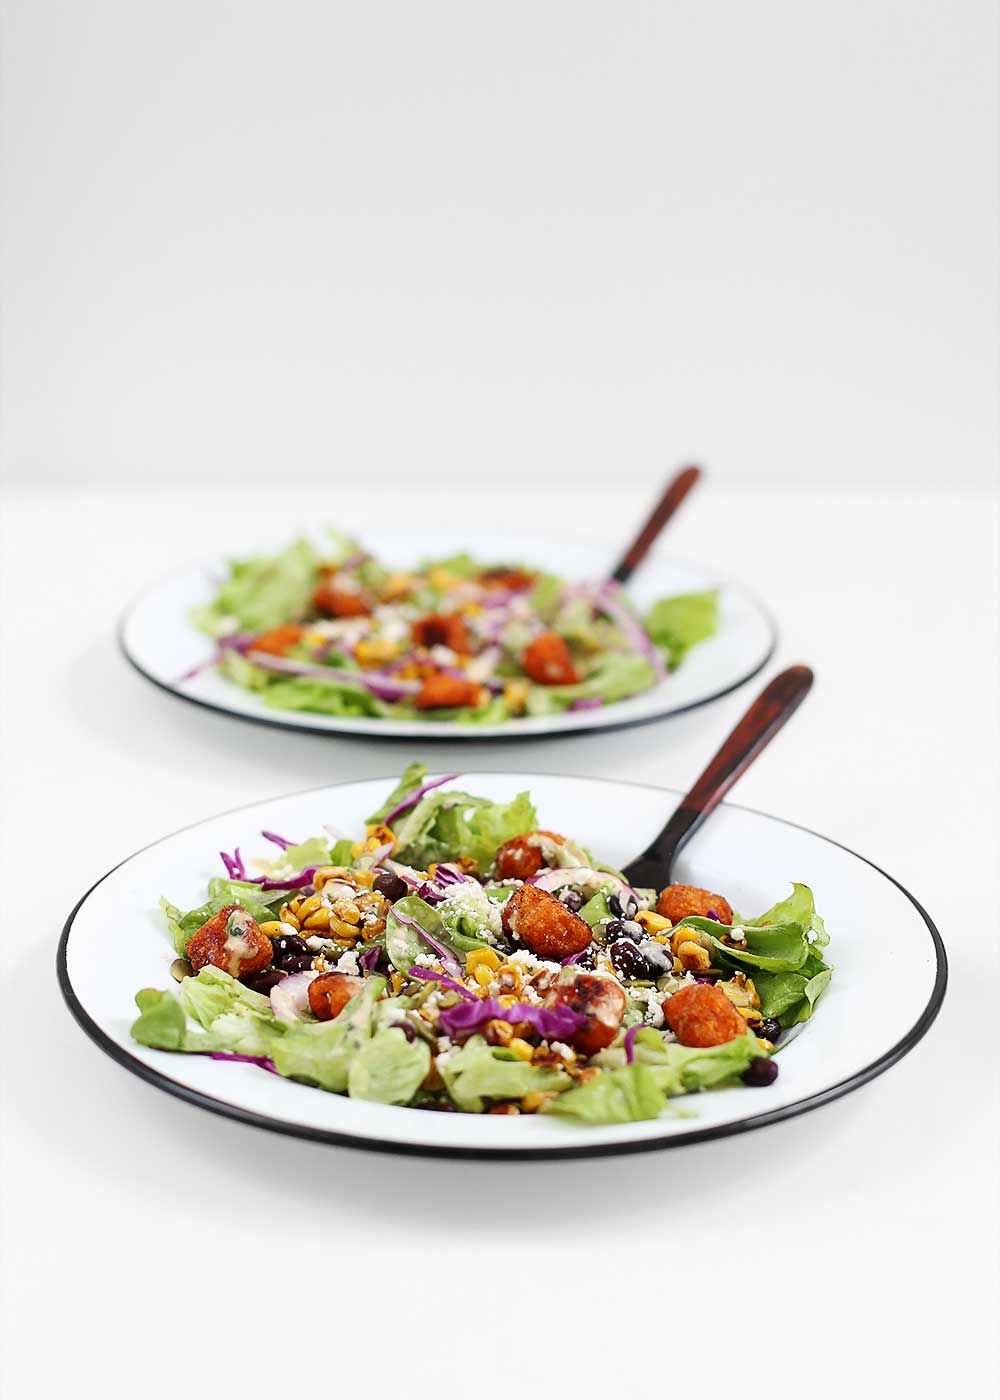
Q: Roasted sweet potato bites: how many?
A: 13